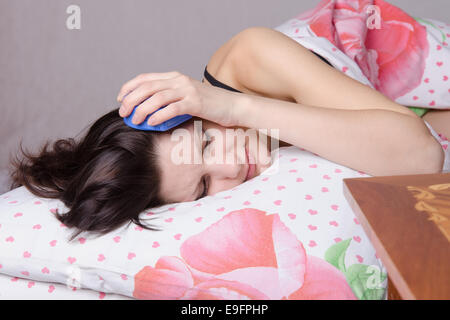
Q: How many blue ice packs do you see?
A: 1